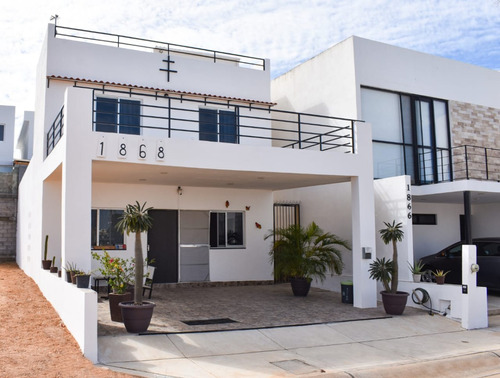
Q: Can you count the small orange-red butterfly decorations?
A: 3